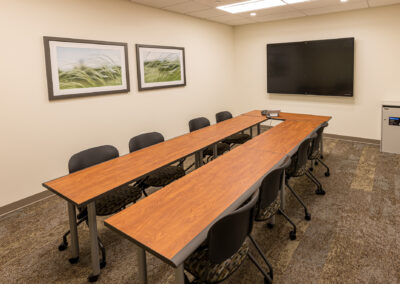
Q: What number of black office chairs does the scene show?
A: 8